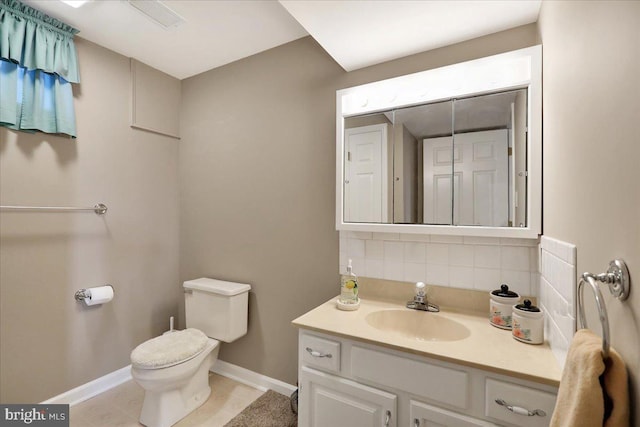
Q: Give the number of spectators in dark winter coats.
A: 0